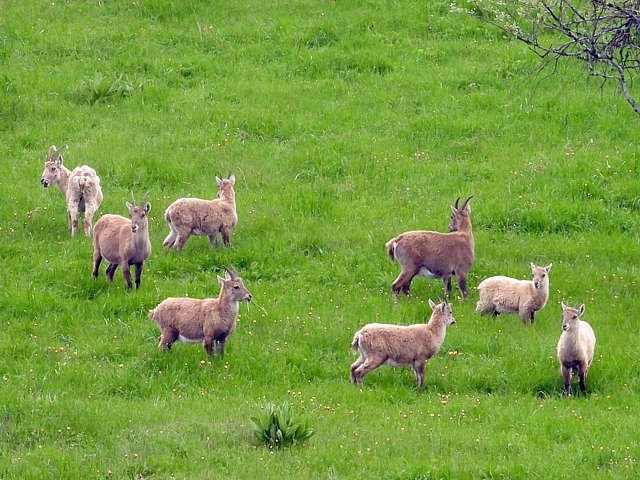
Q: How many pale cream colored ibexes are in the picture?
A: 3